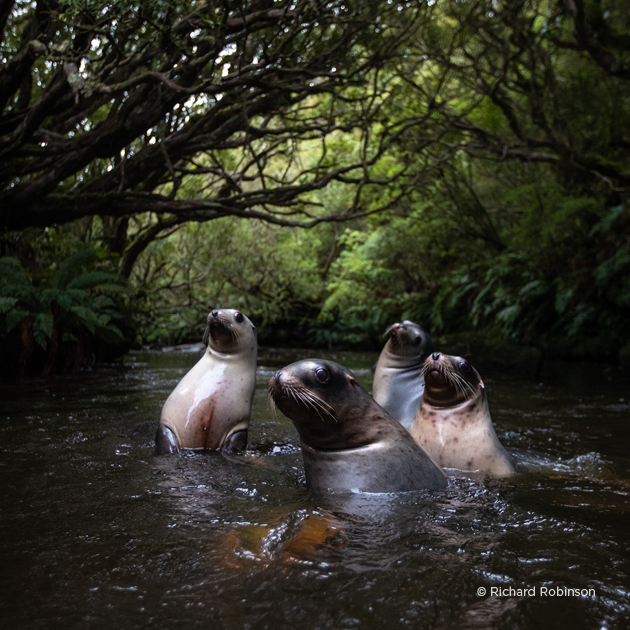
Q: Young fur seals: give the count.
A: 4